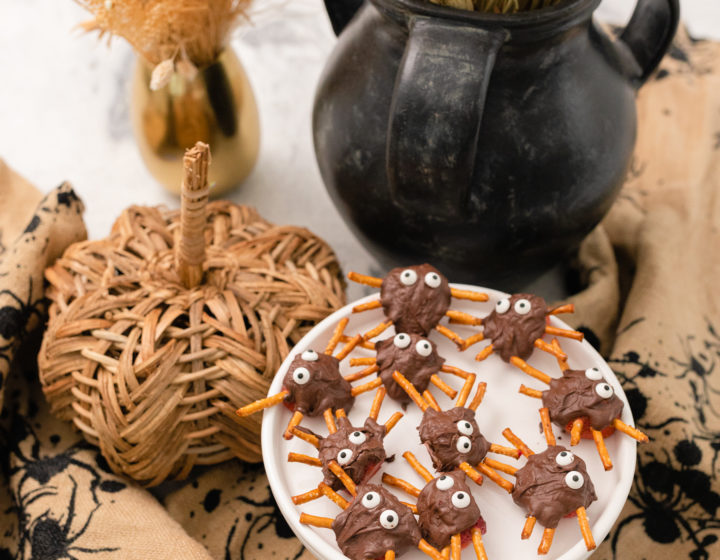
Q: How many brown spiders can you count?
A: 10